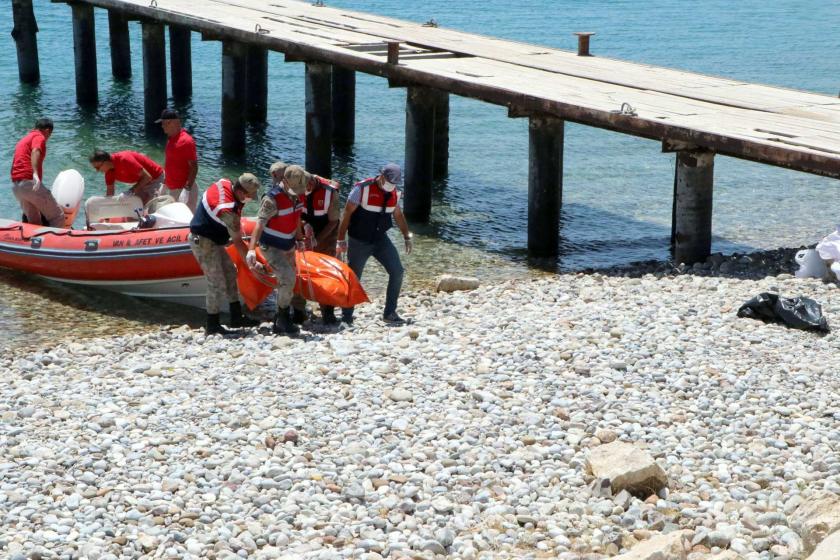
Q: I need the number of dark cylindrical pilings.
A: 13